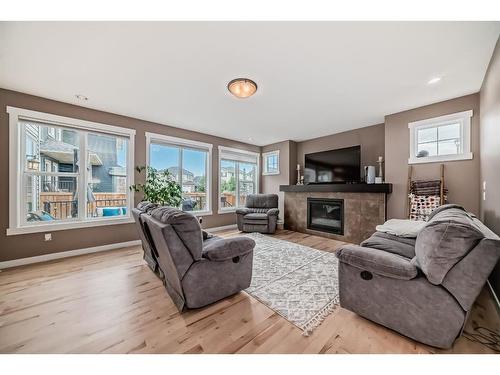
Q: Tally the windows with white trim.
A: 5